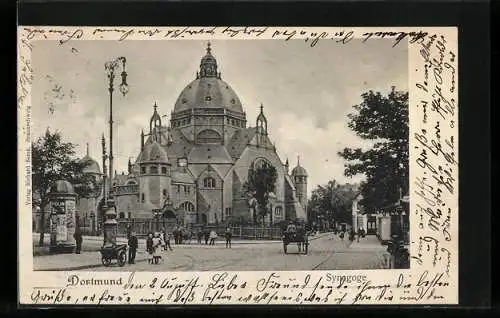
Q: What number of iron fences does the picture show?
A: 1